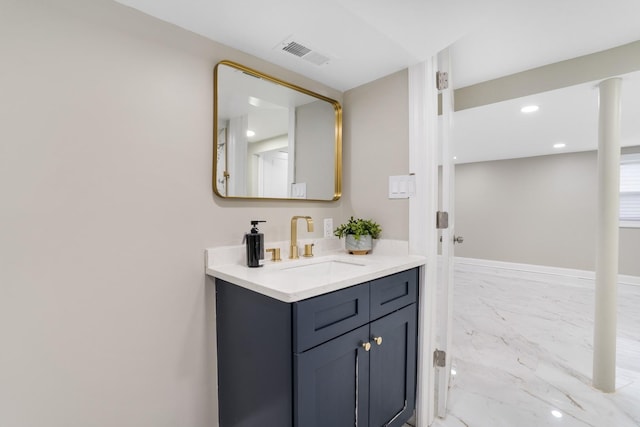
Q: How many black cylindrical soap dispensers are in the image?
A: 1